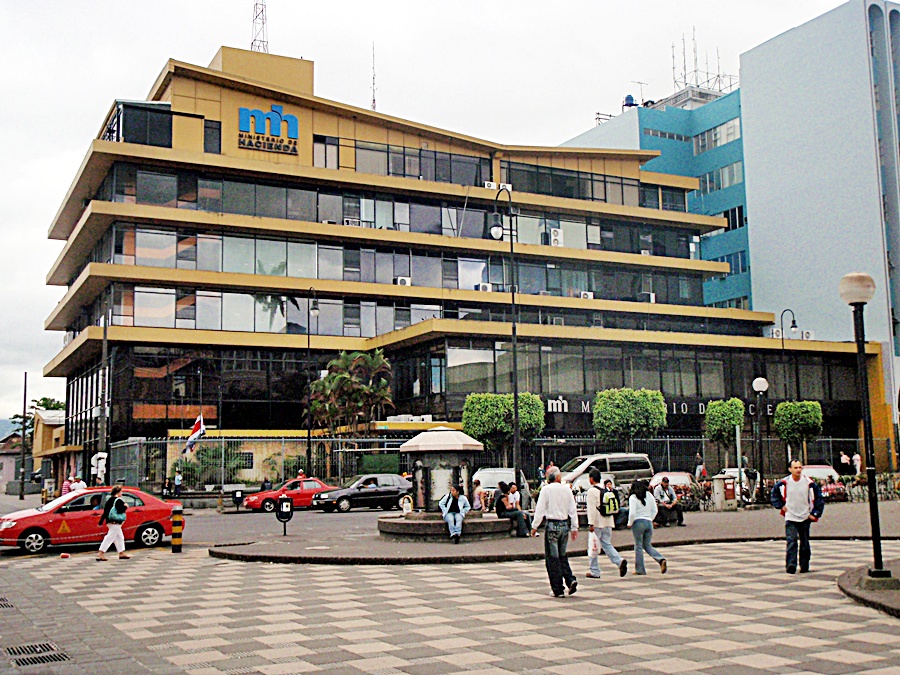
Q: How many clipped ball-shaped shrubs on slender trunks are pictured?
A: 4